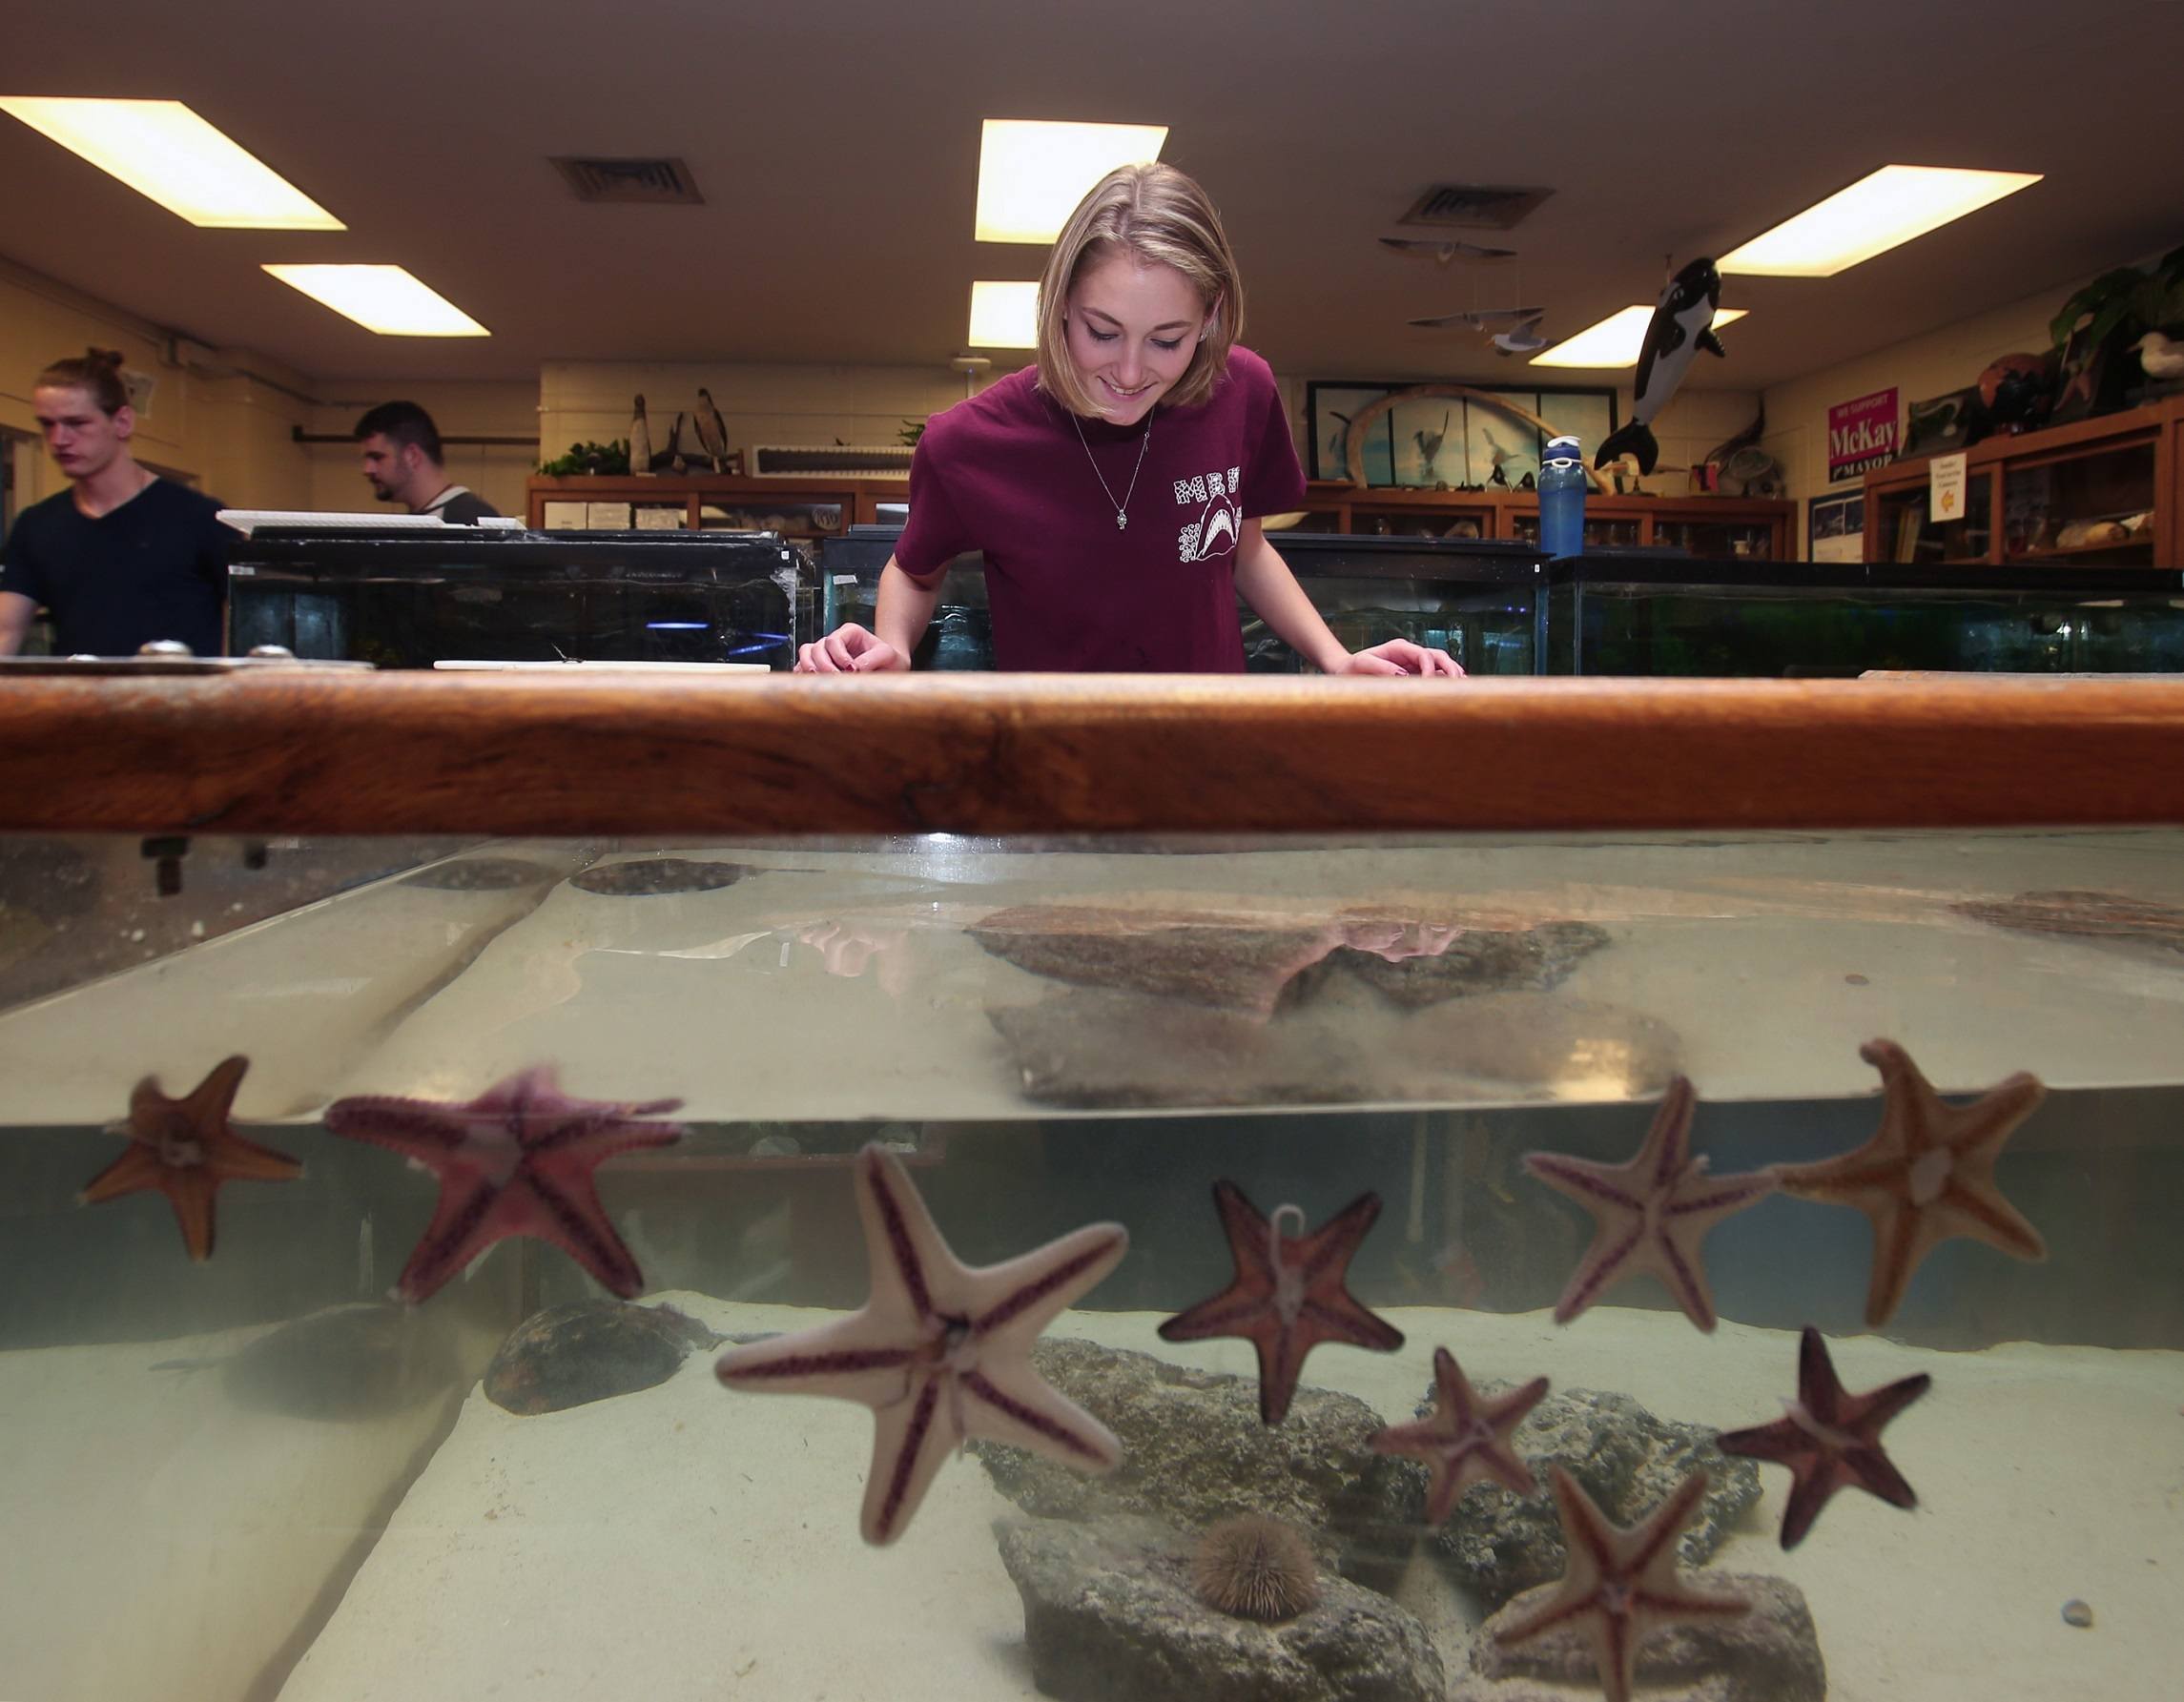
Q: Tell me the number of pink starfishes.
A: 1